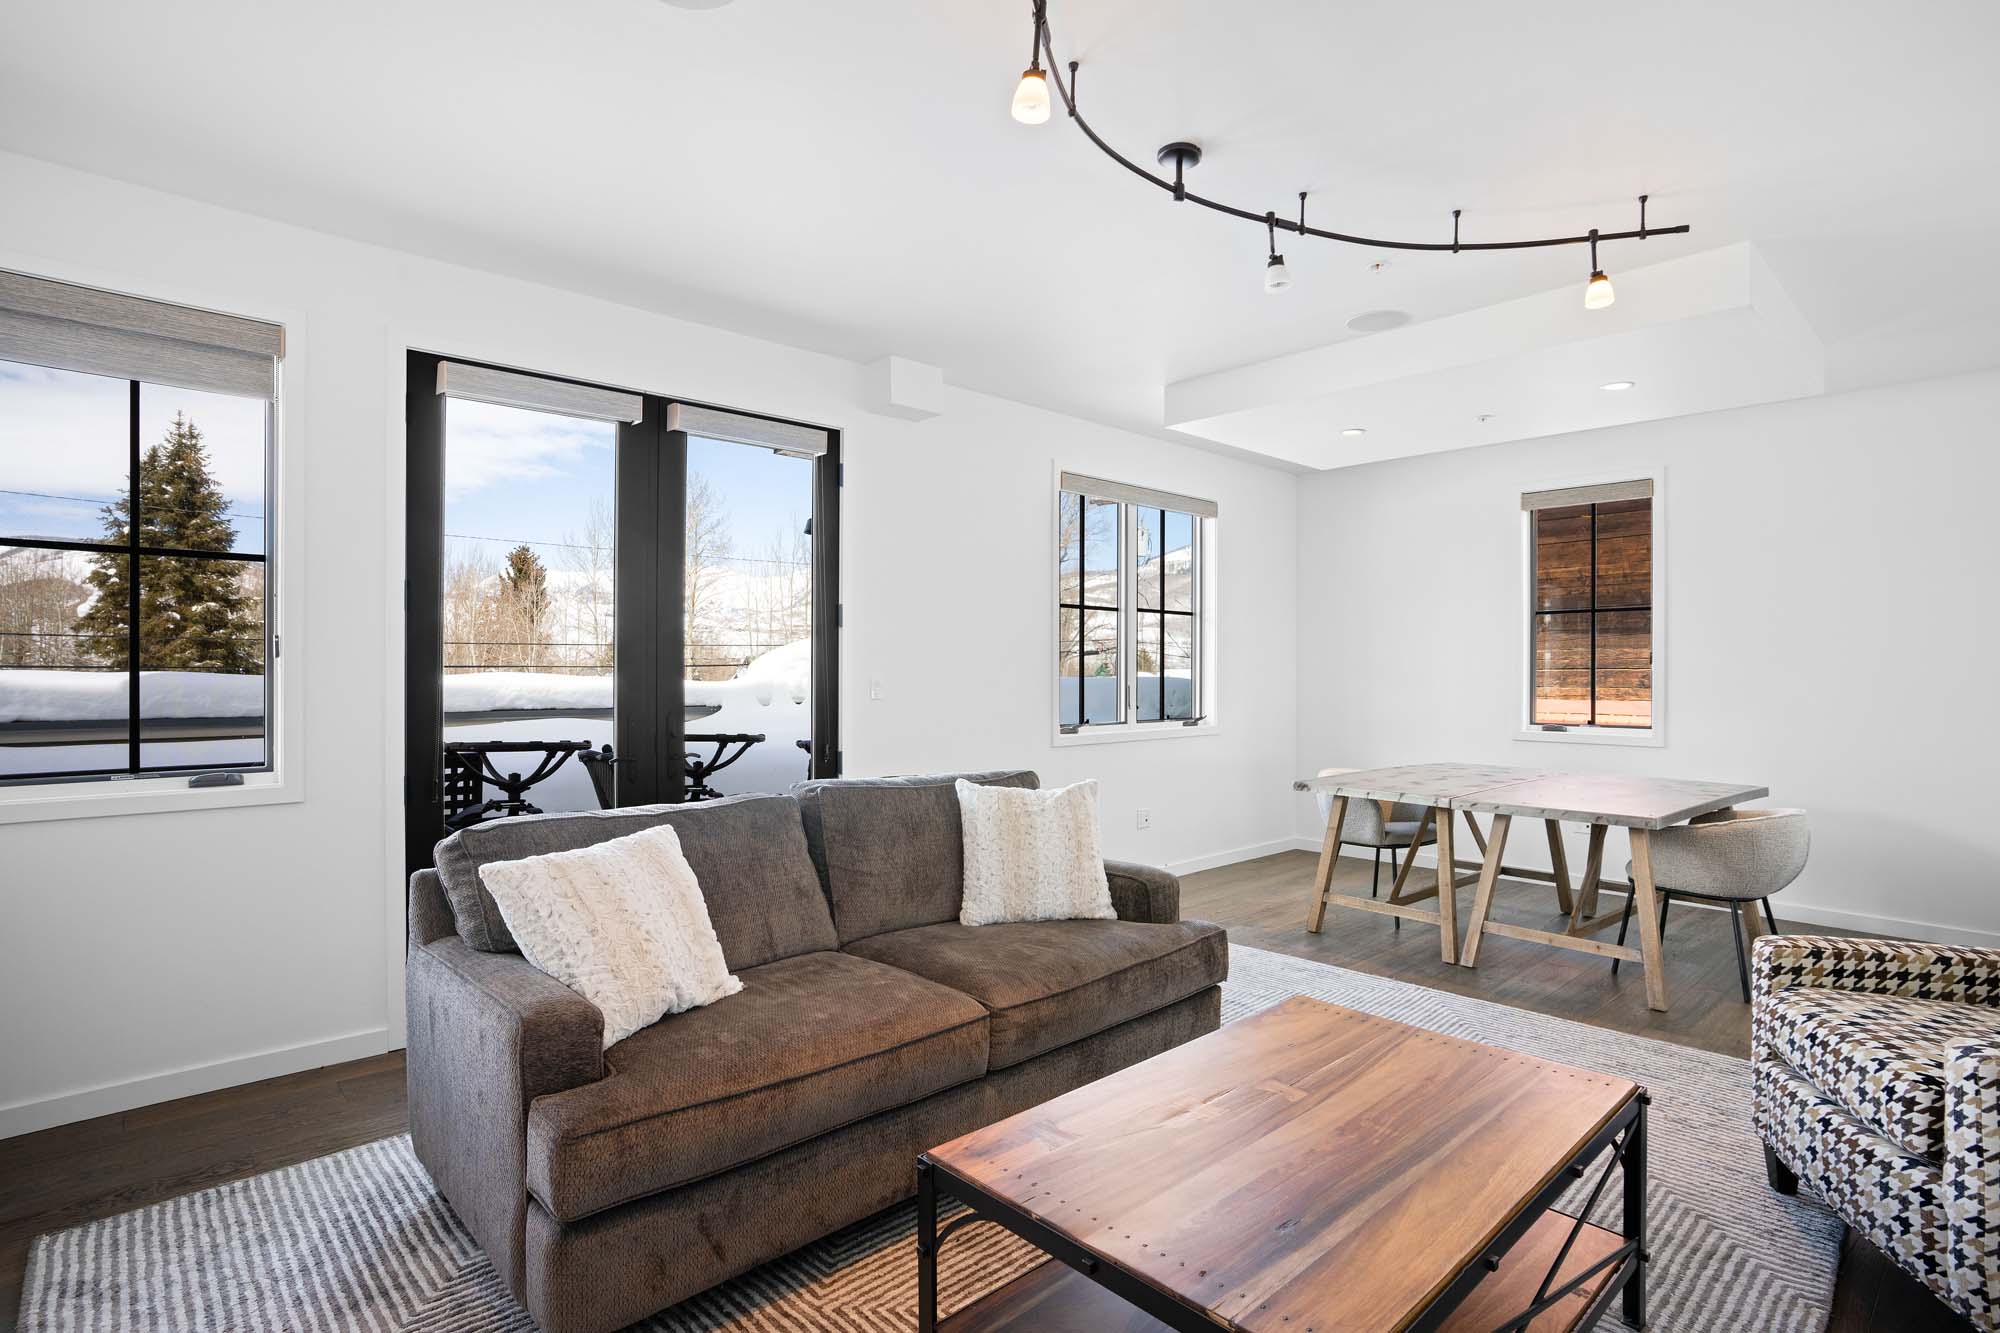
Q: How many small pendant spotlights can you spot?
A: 3